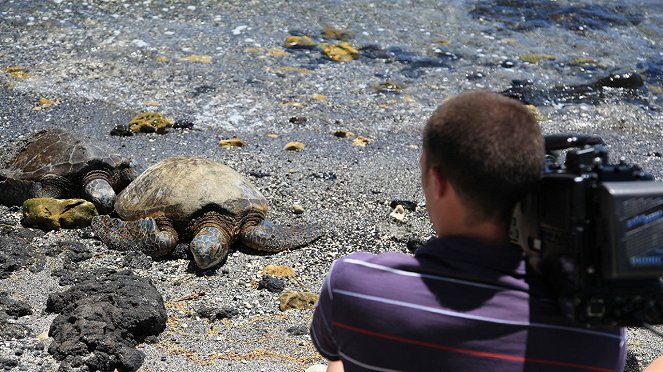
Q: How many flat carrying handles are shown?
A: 1